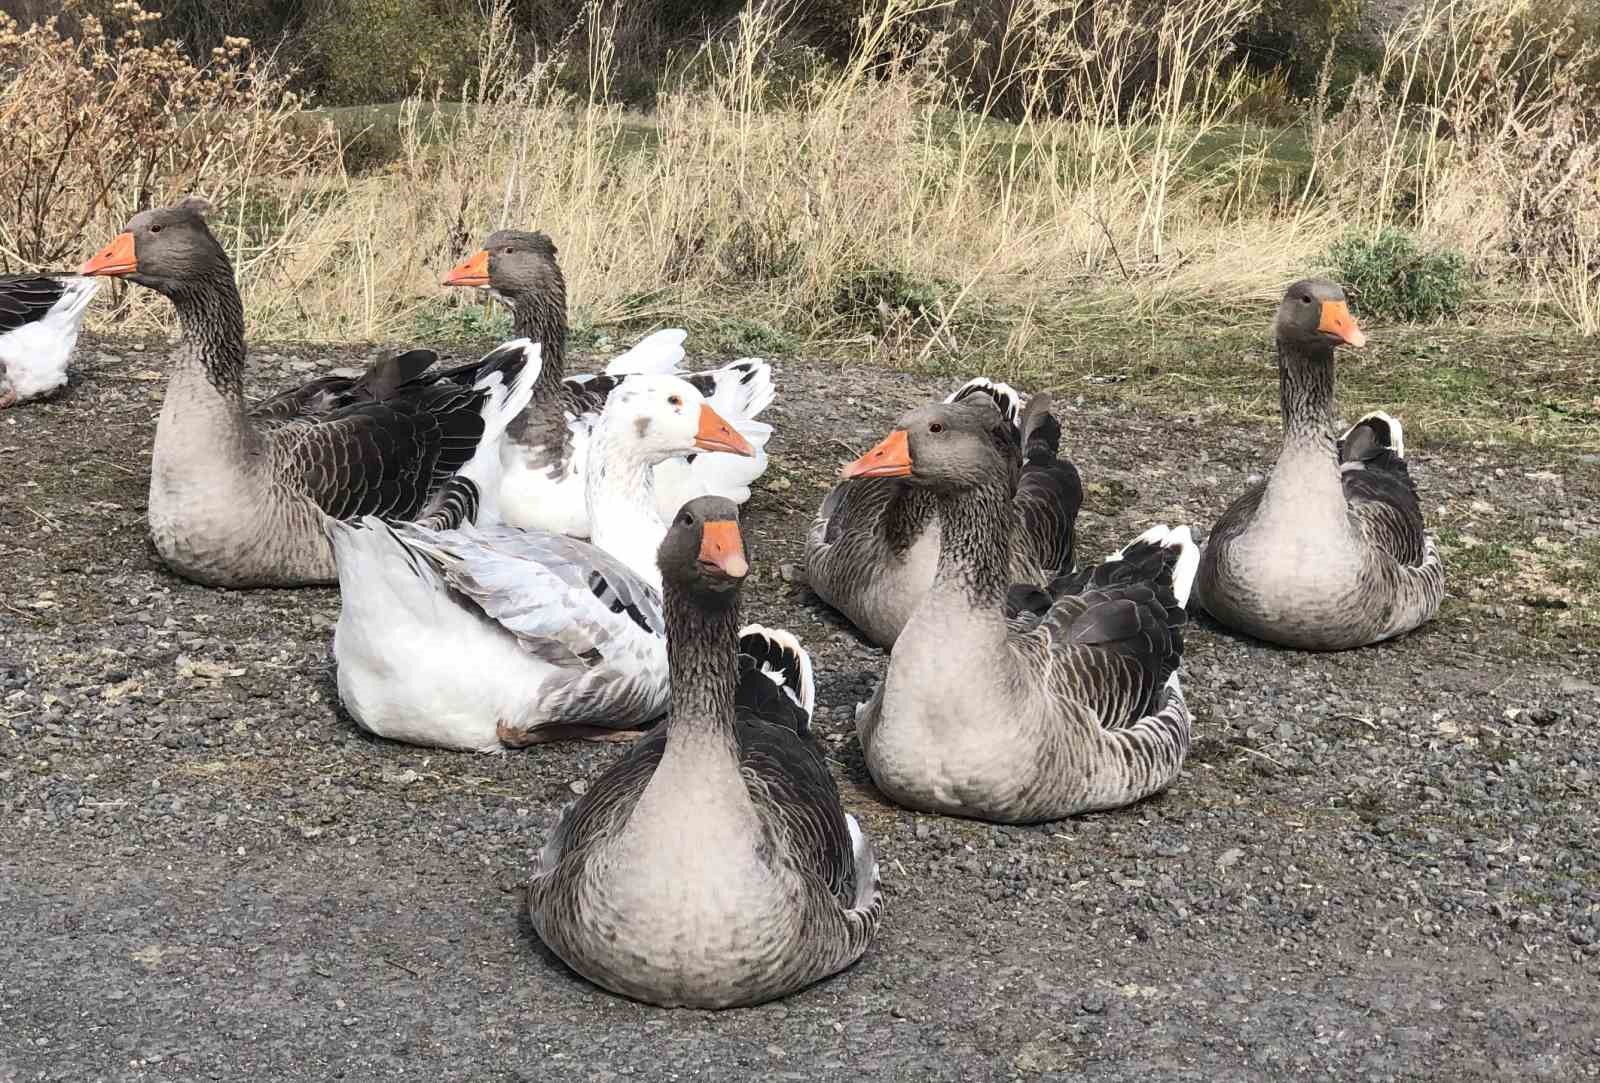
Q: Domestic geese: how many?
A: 8